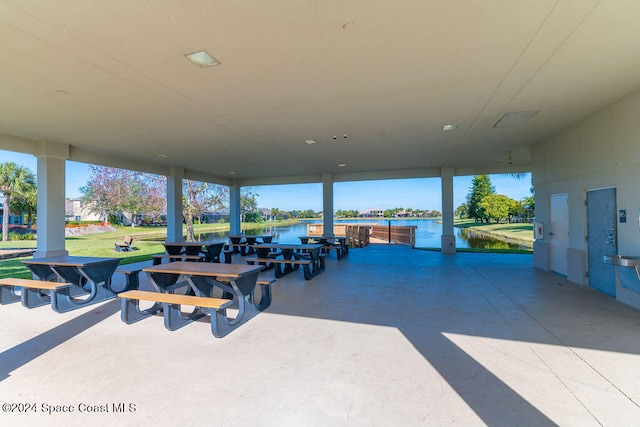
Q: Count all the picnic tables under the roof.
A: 6